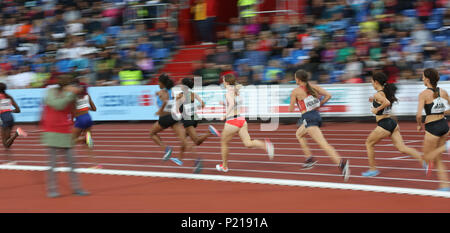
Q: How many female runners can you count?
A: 8